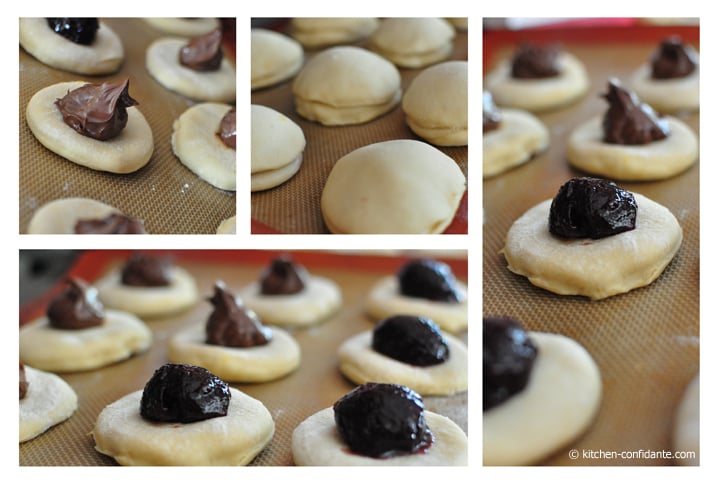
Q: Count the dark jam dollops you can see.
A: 7